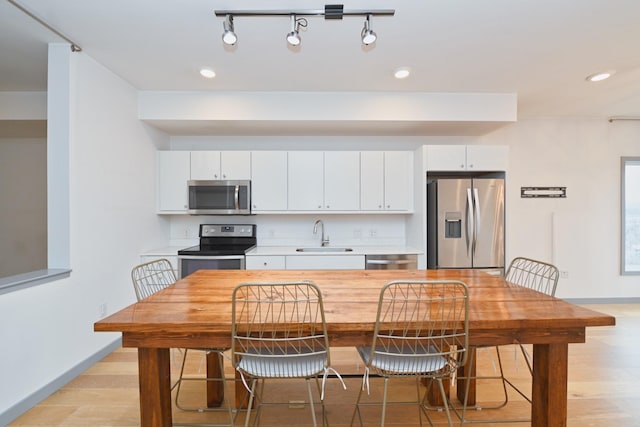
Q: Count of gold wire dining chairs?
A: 4